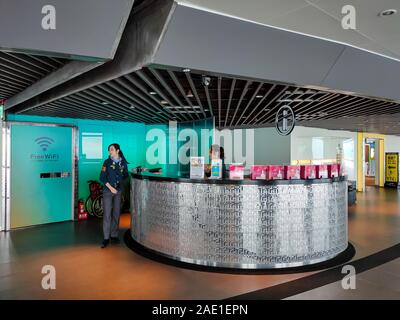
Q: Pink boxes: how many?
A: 7